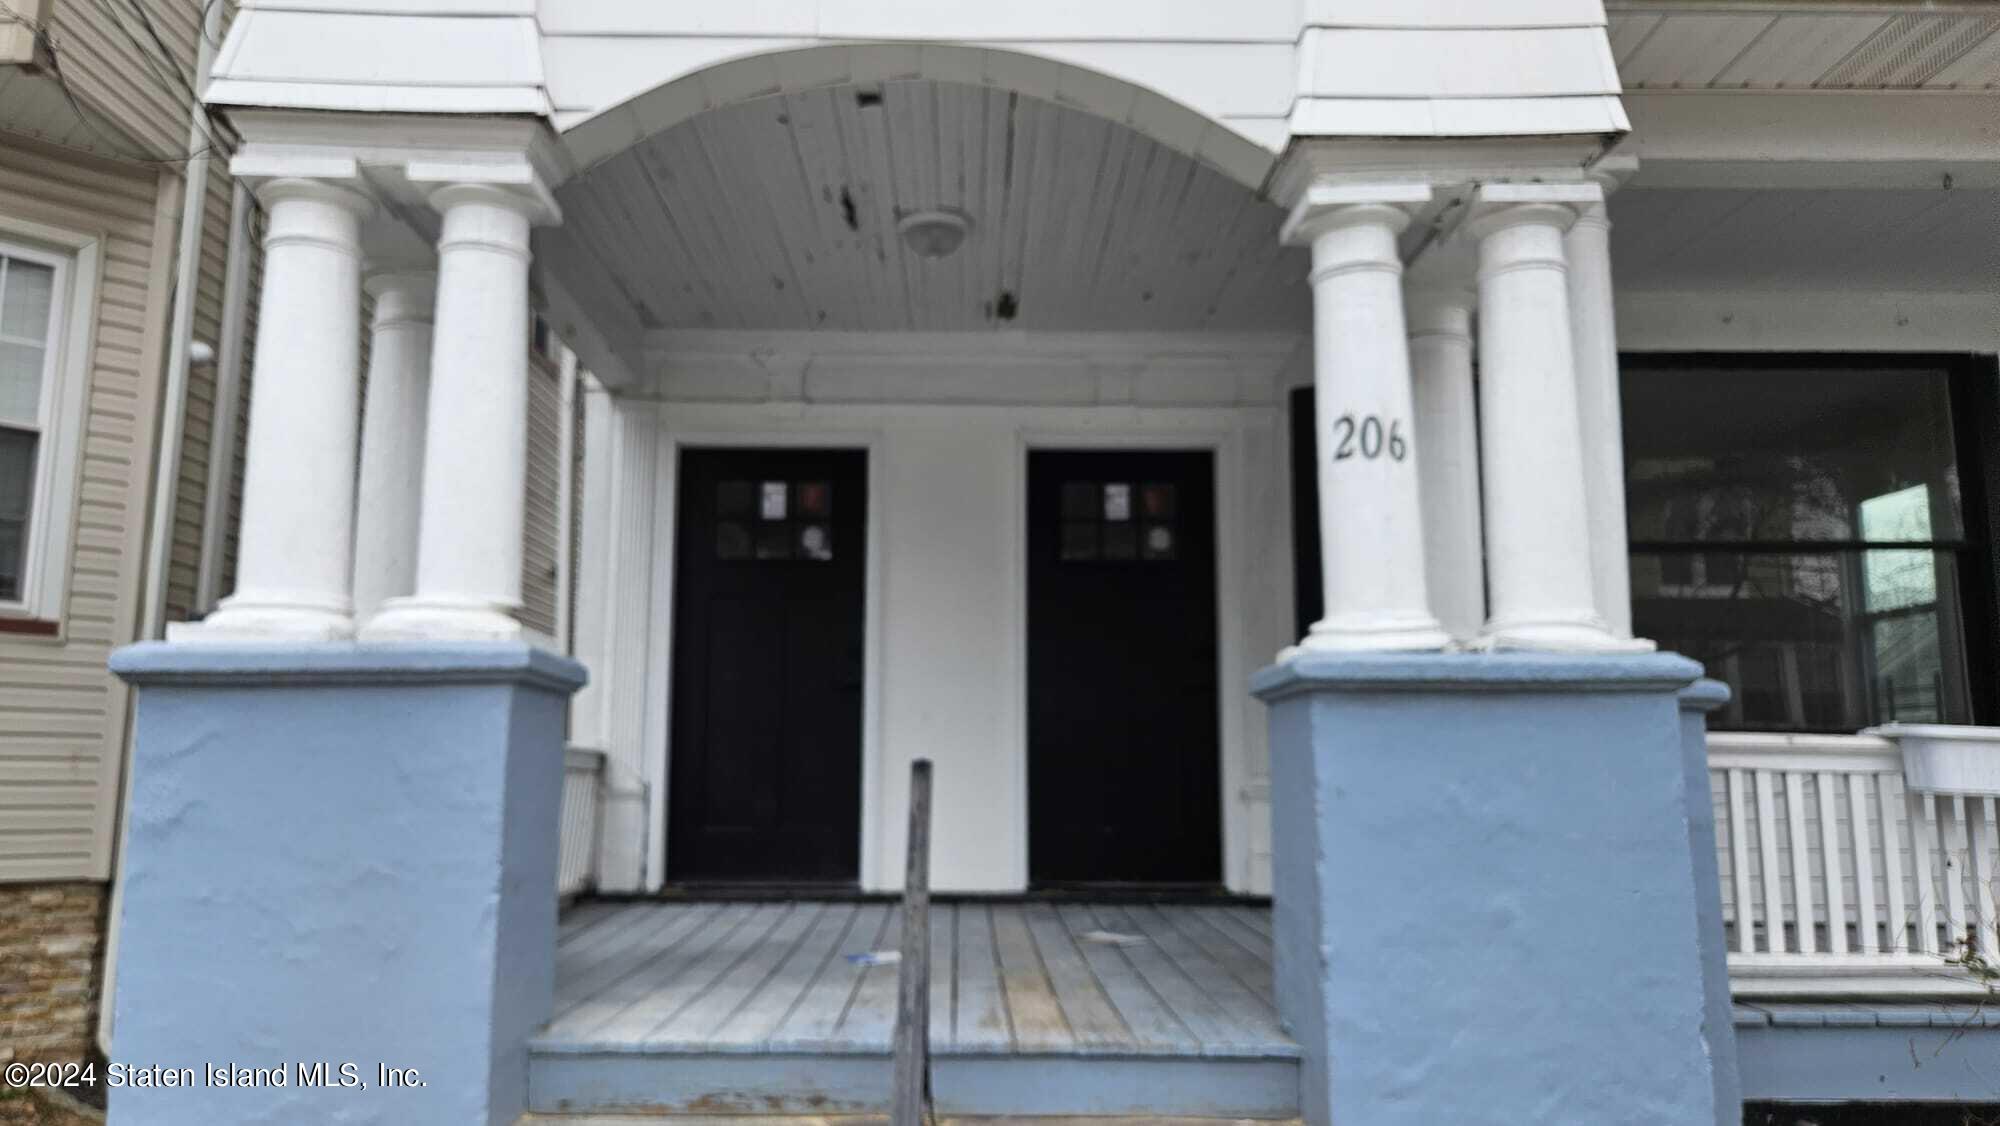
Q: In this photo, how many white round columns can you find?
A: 7